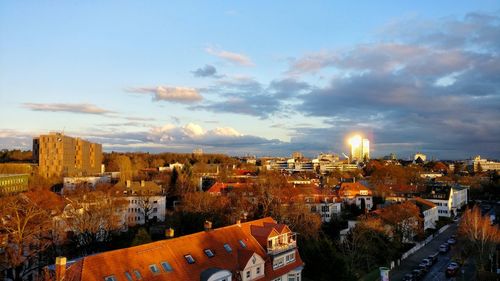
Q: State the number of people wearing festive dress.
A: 0